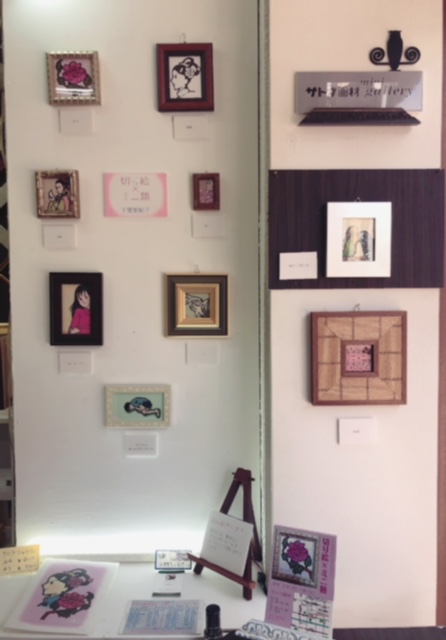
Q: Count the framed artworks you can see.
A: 9